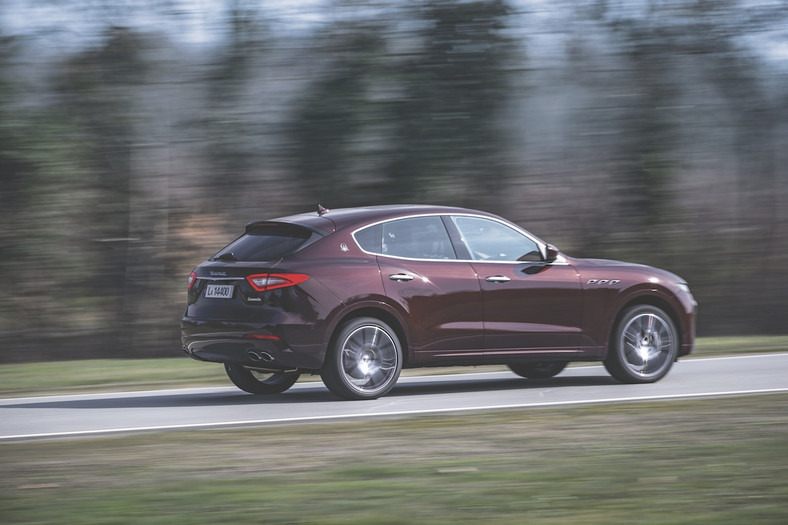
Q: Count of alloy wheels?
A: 2